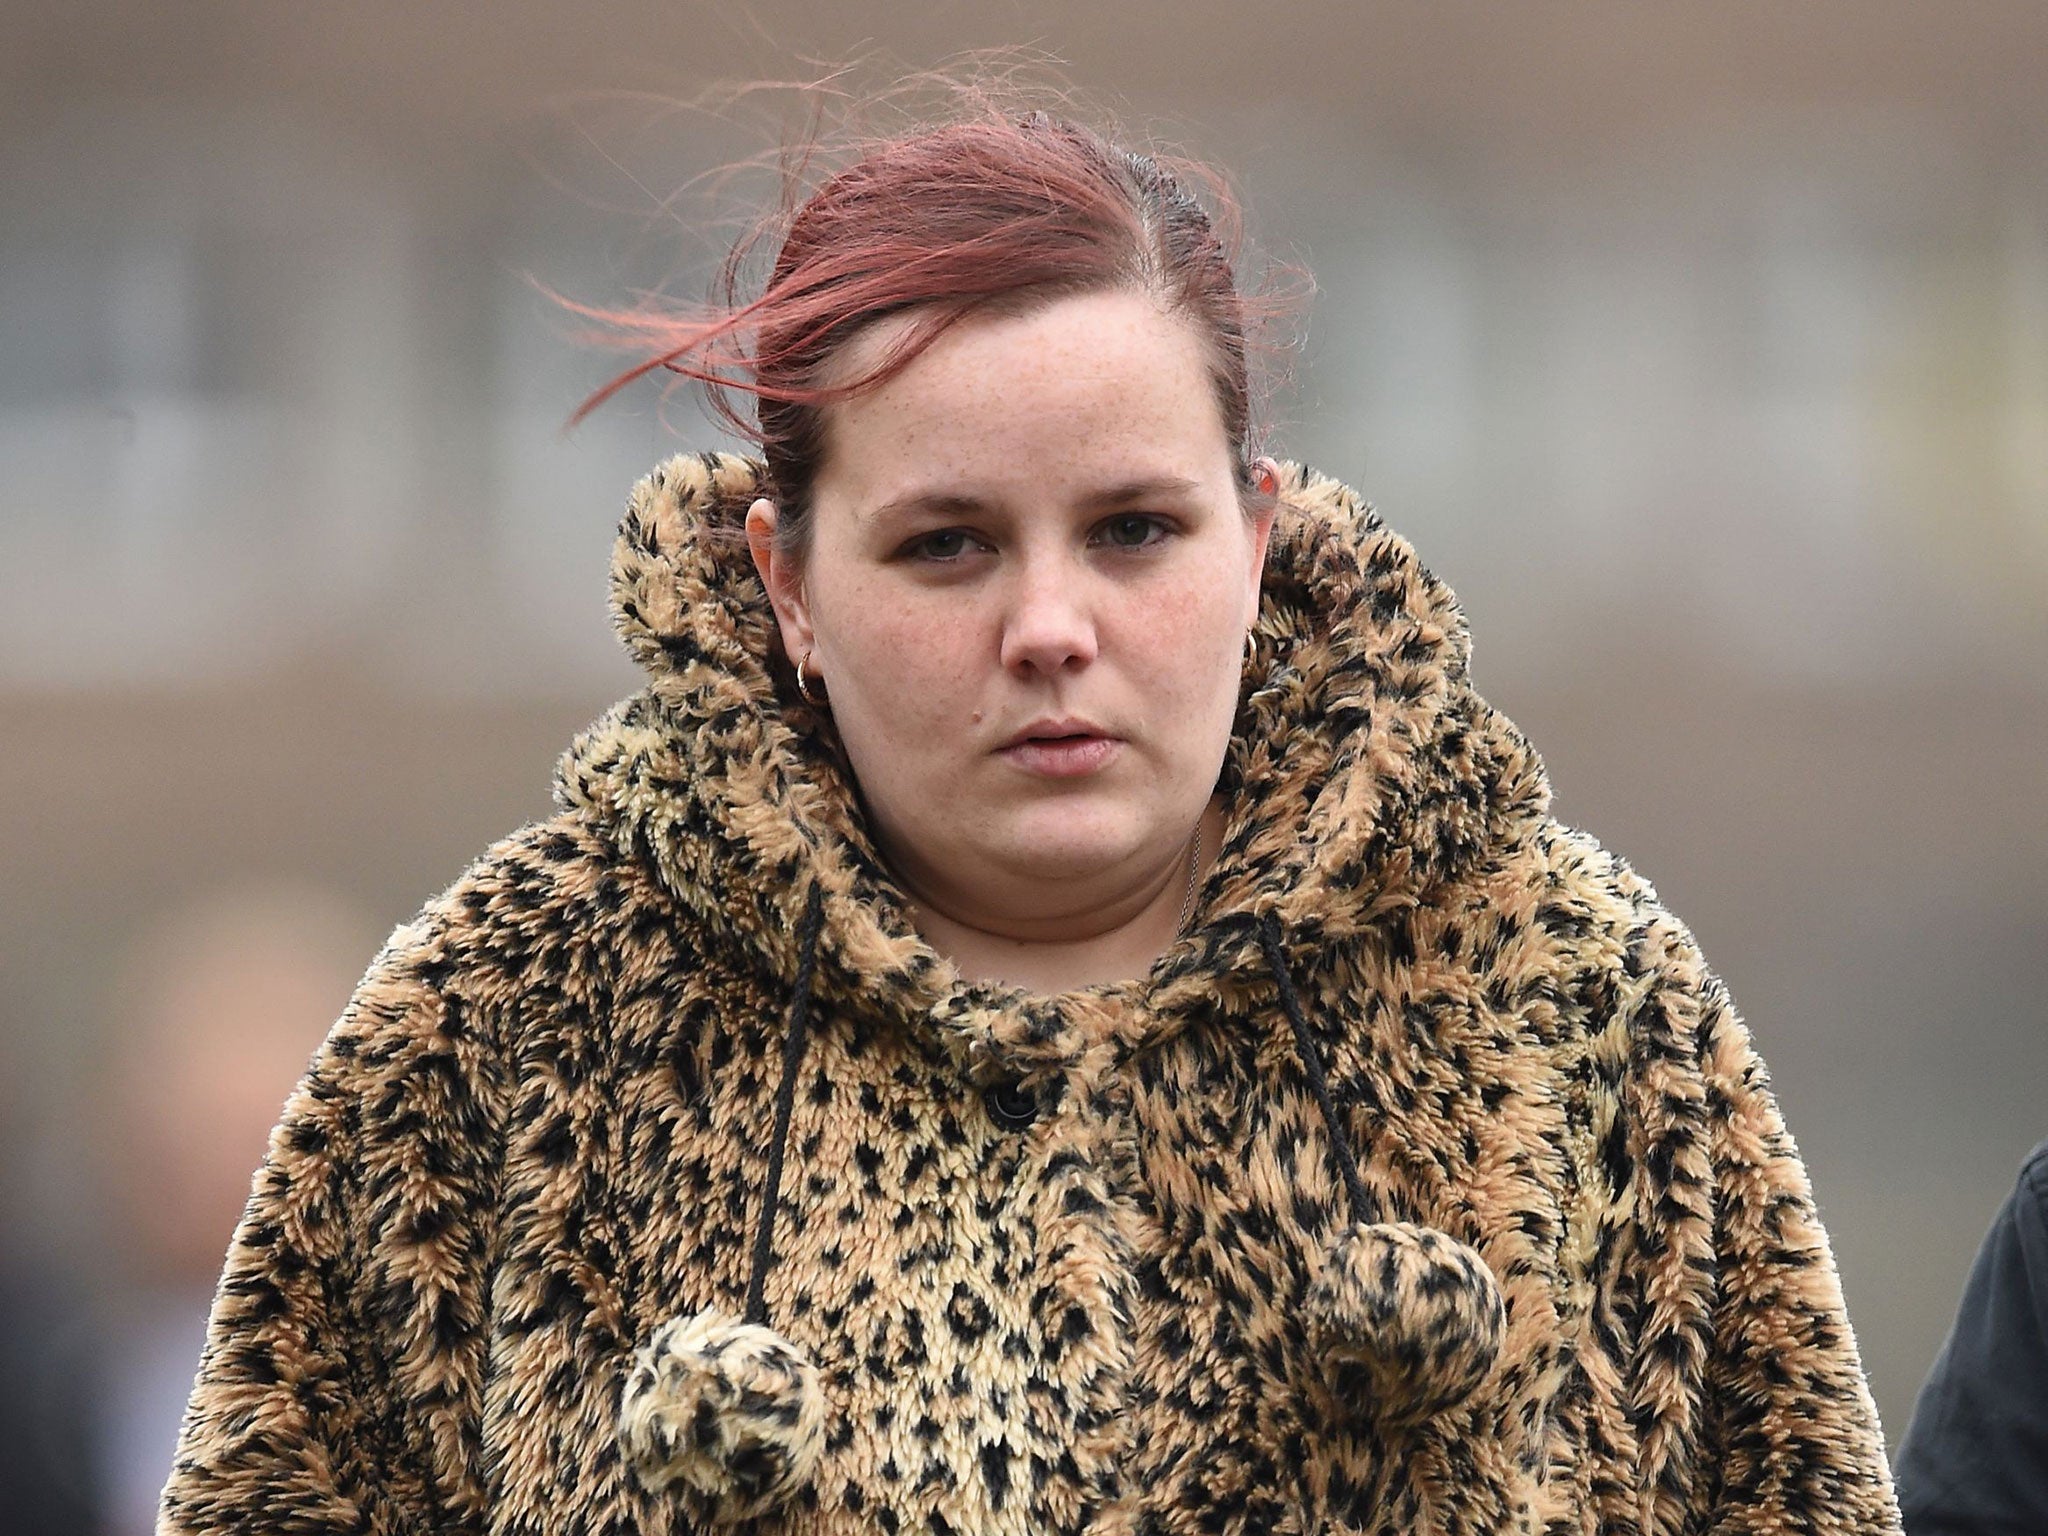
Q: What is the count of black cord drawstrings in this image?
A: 2